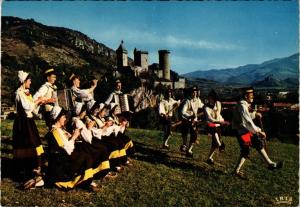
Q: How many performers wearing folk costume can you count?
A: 13